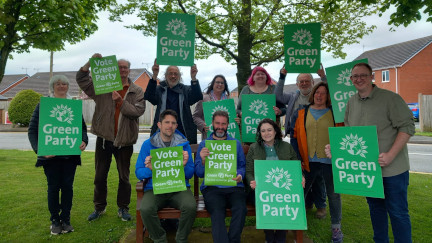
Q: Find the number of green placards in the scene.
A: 11